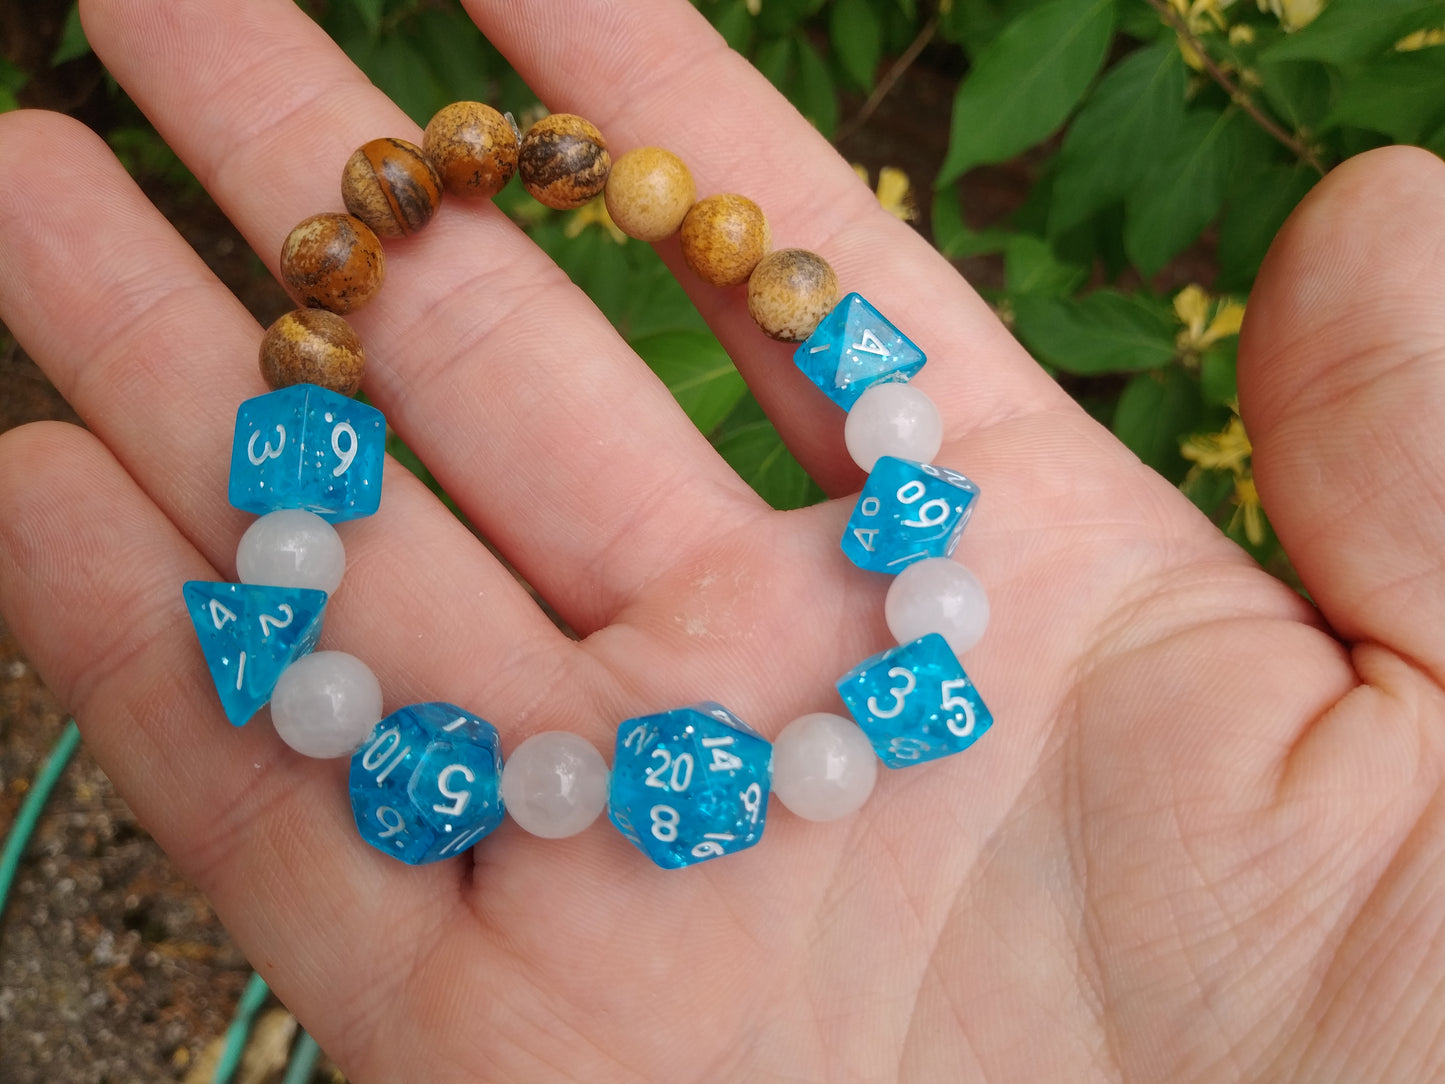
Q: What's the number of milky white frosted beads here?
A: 6